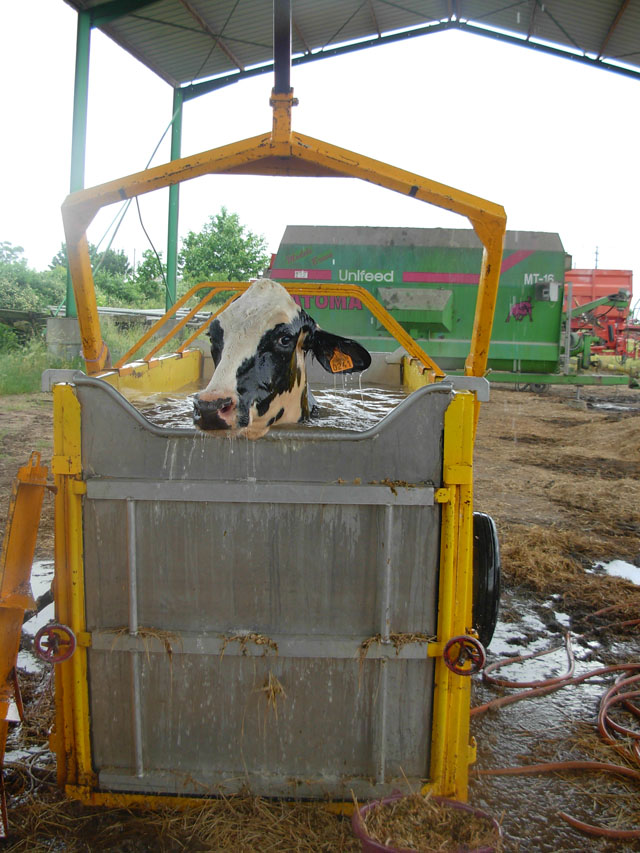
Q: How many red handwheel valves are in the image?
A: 2